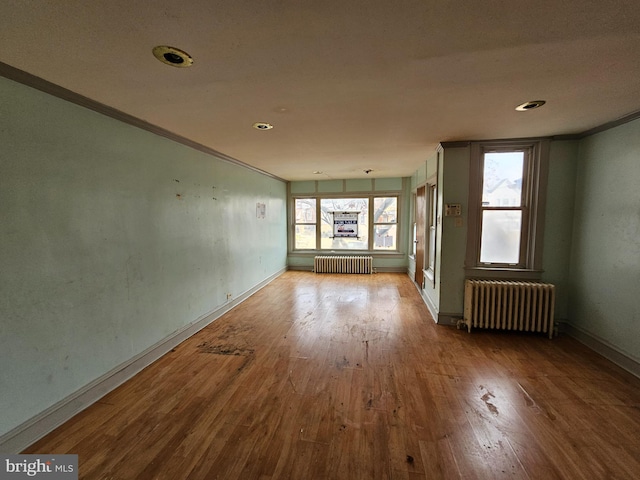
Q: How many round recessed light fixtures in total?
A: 3